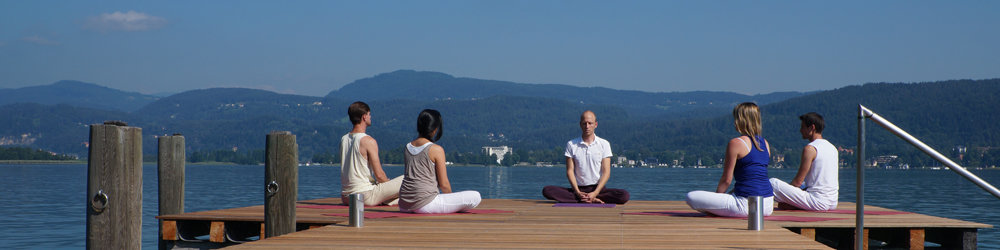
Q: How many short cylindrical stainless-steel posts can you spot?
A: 2